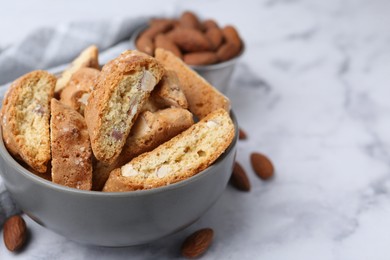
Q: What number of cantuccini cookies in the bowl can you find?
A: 9